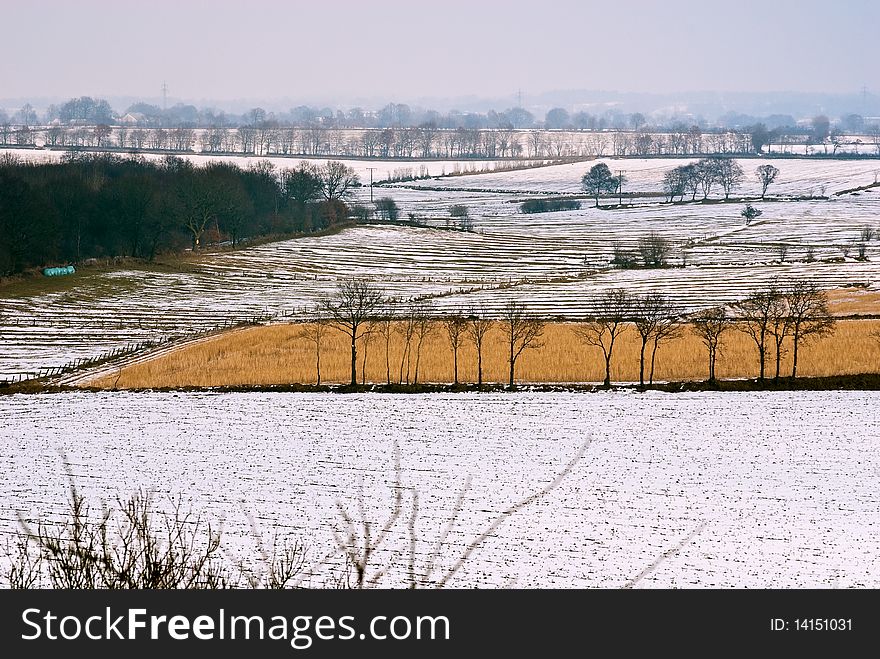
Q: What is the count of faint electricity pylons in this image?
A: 3